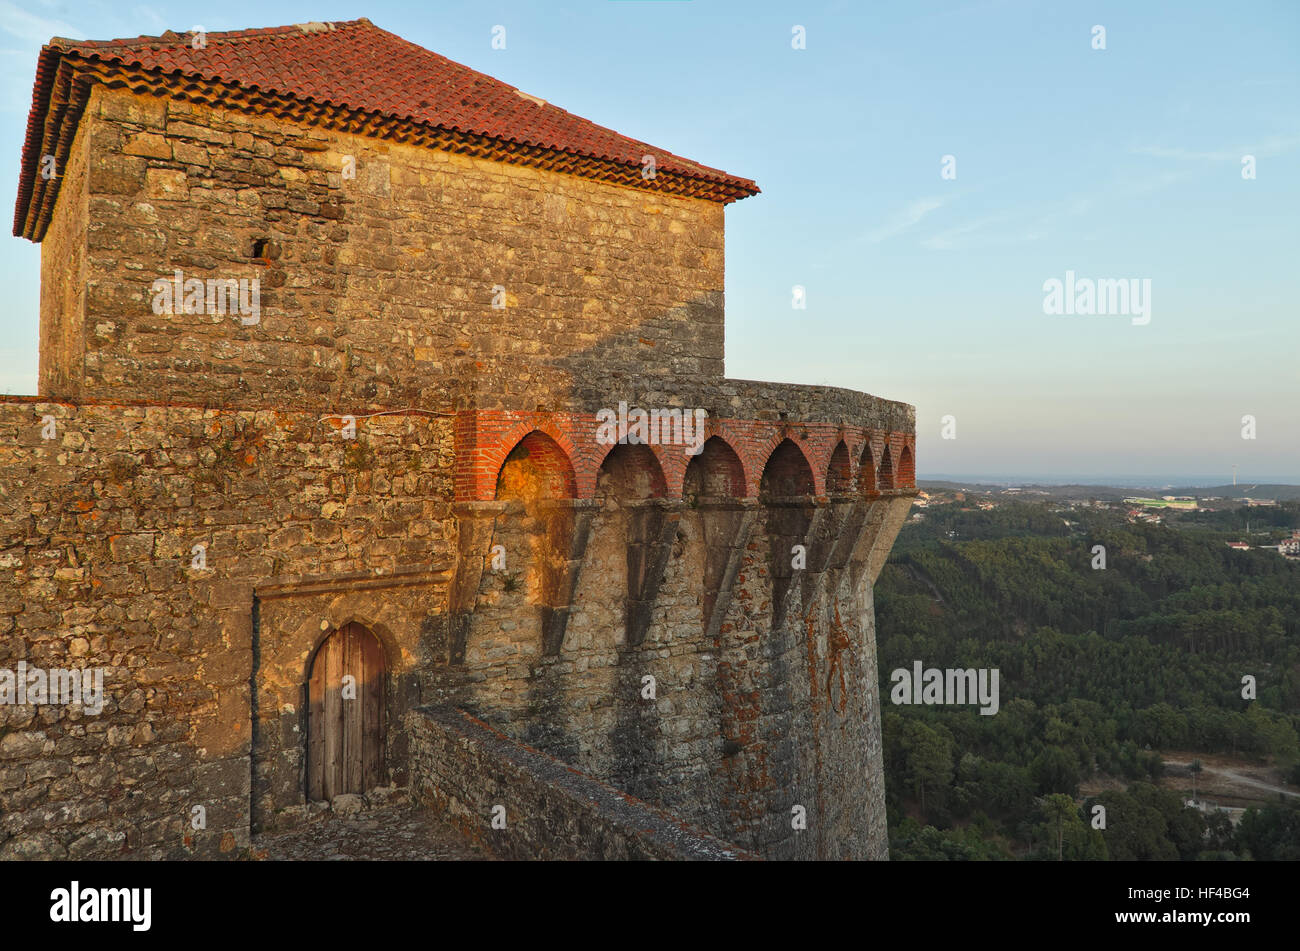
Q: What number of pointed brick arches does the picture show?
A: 8